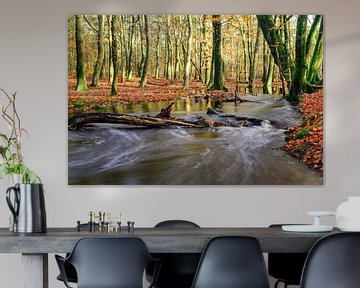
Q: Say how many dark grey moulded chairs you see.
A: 6